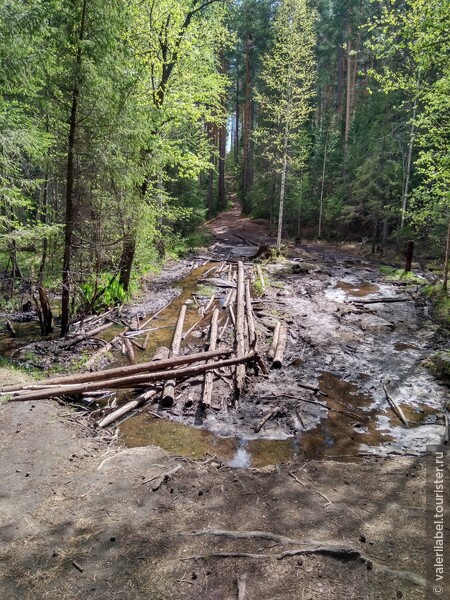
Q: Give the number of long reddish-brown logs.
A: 2